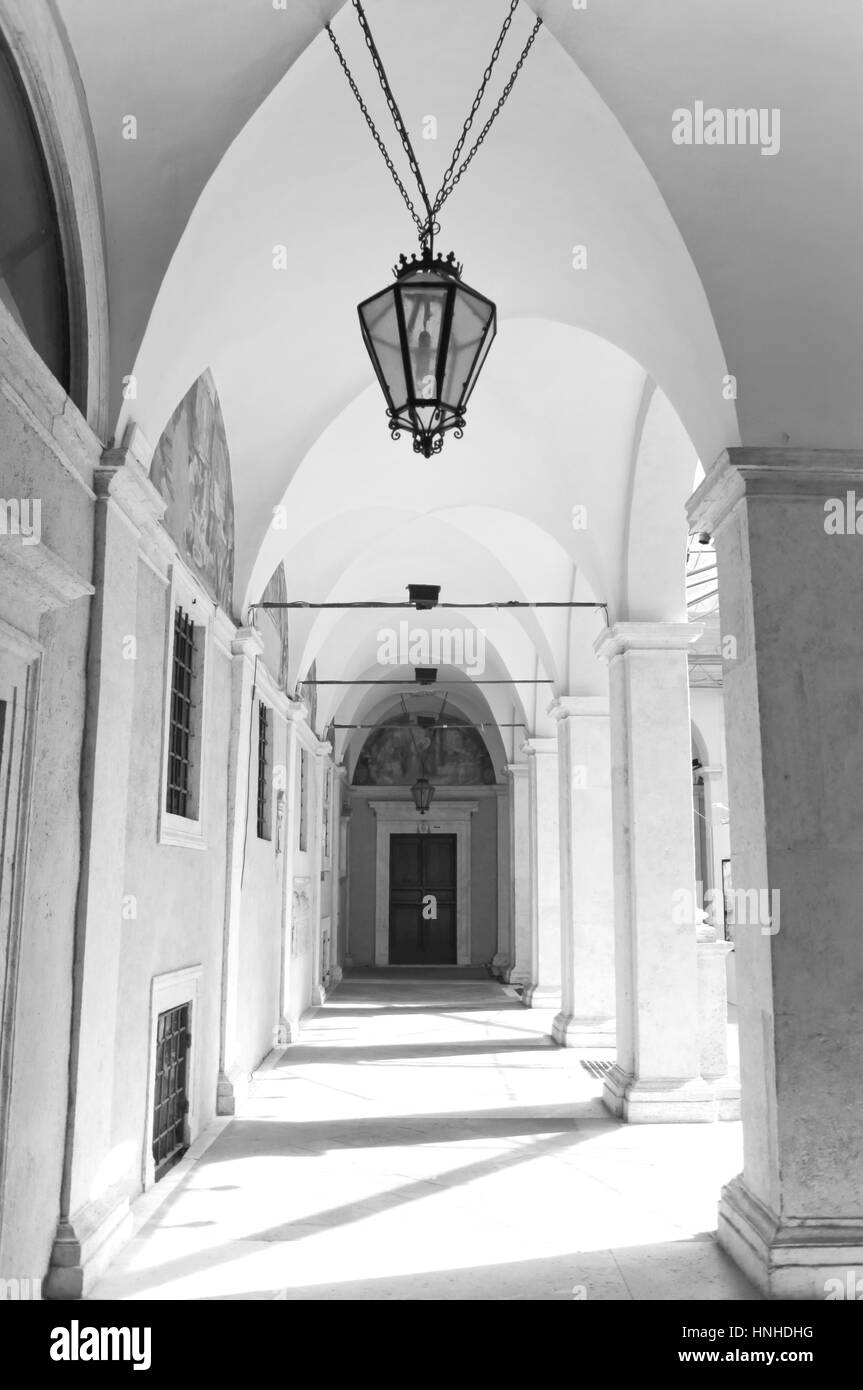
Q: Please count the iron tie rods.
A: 3